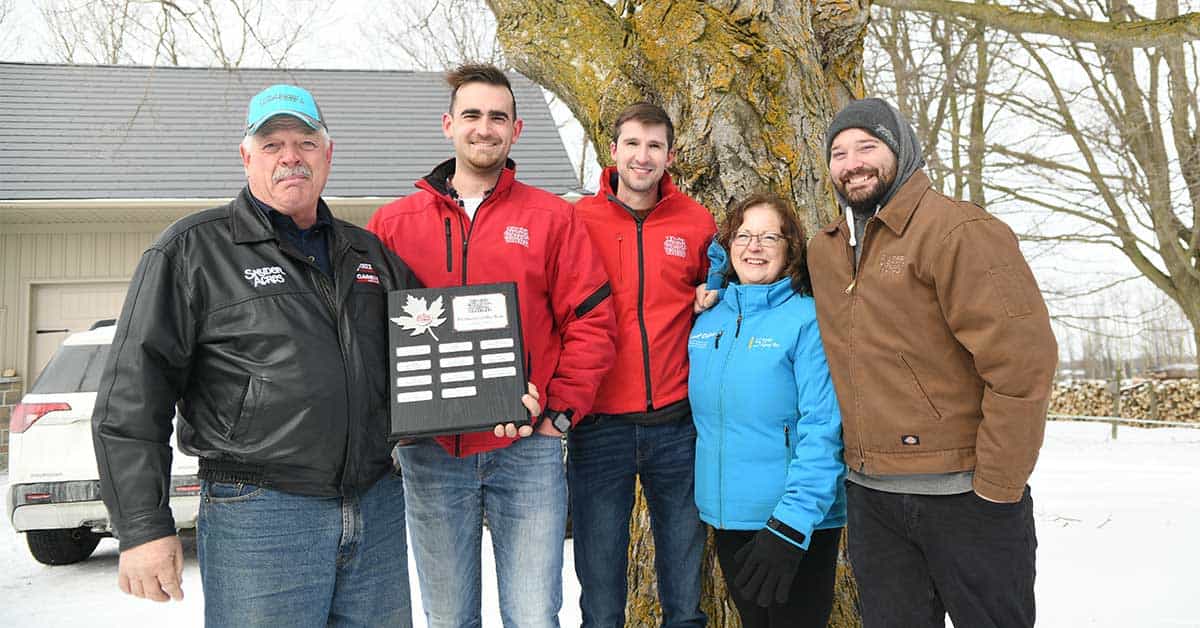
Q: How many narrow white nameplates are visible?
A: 11